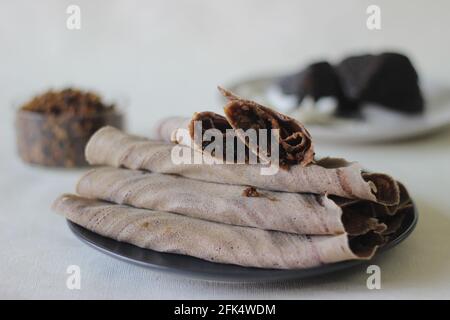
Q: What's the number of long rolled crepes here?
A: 3